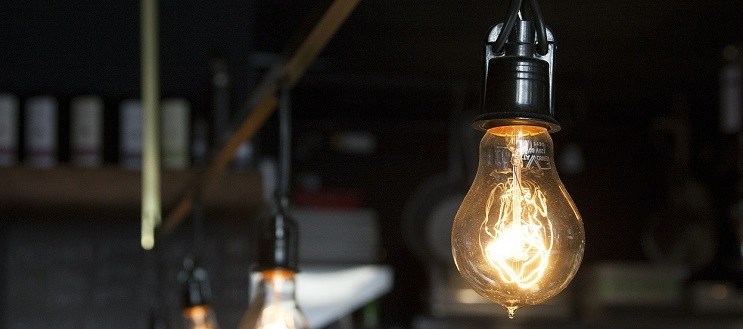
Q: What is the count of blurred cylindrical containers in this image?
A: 5